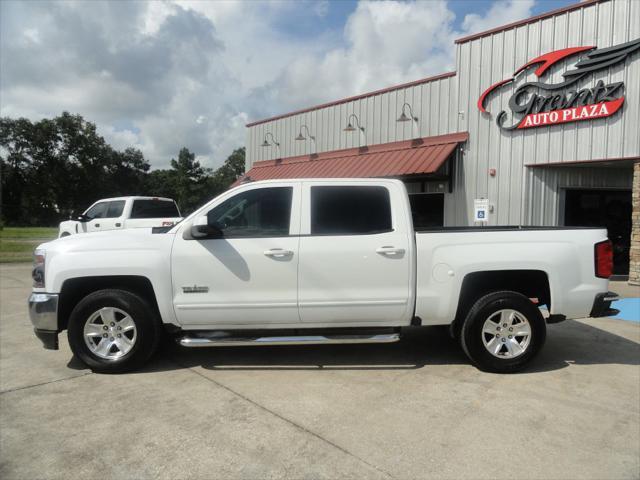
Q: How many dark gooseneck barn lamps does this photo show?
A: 4